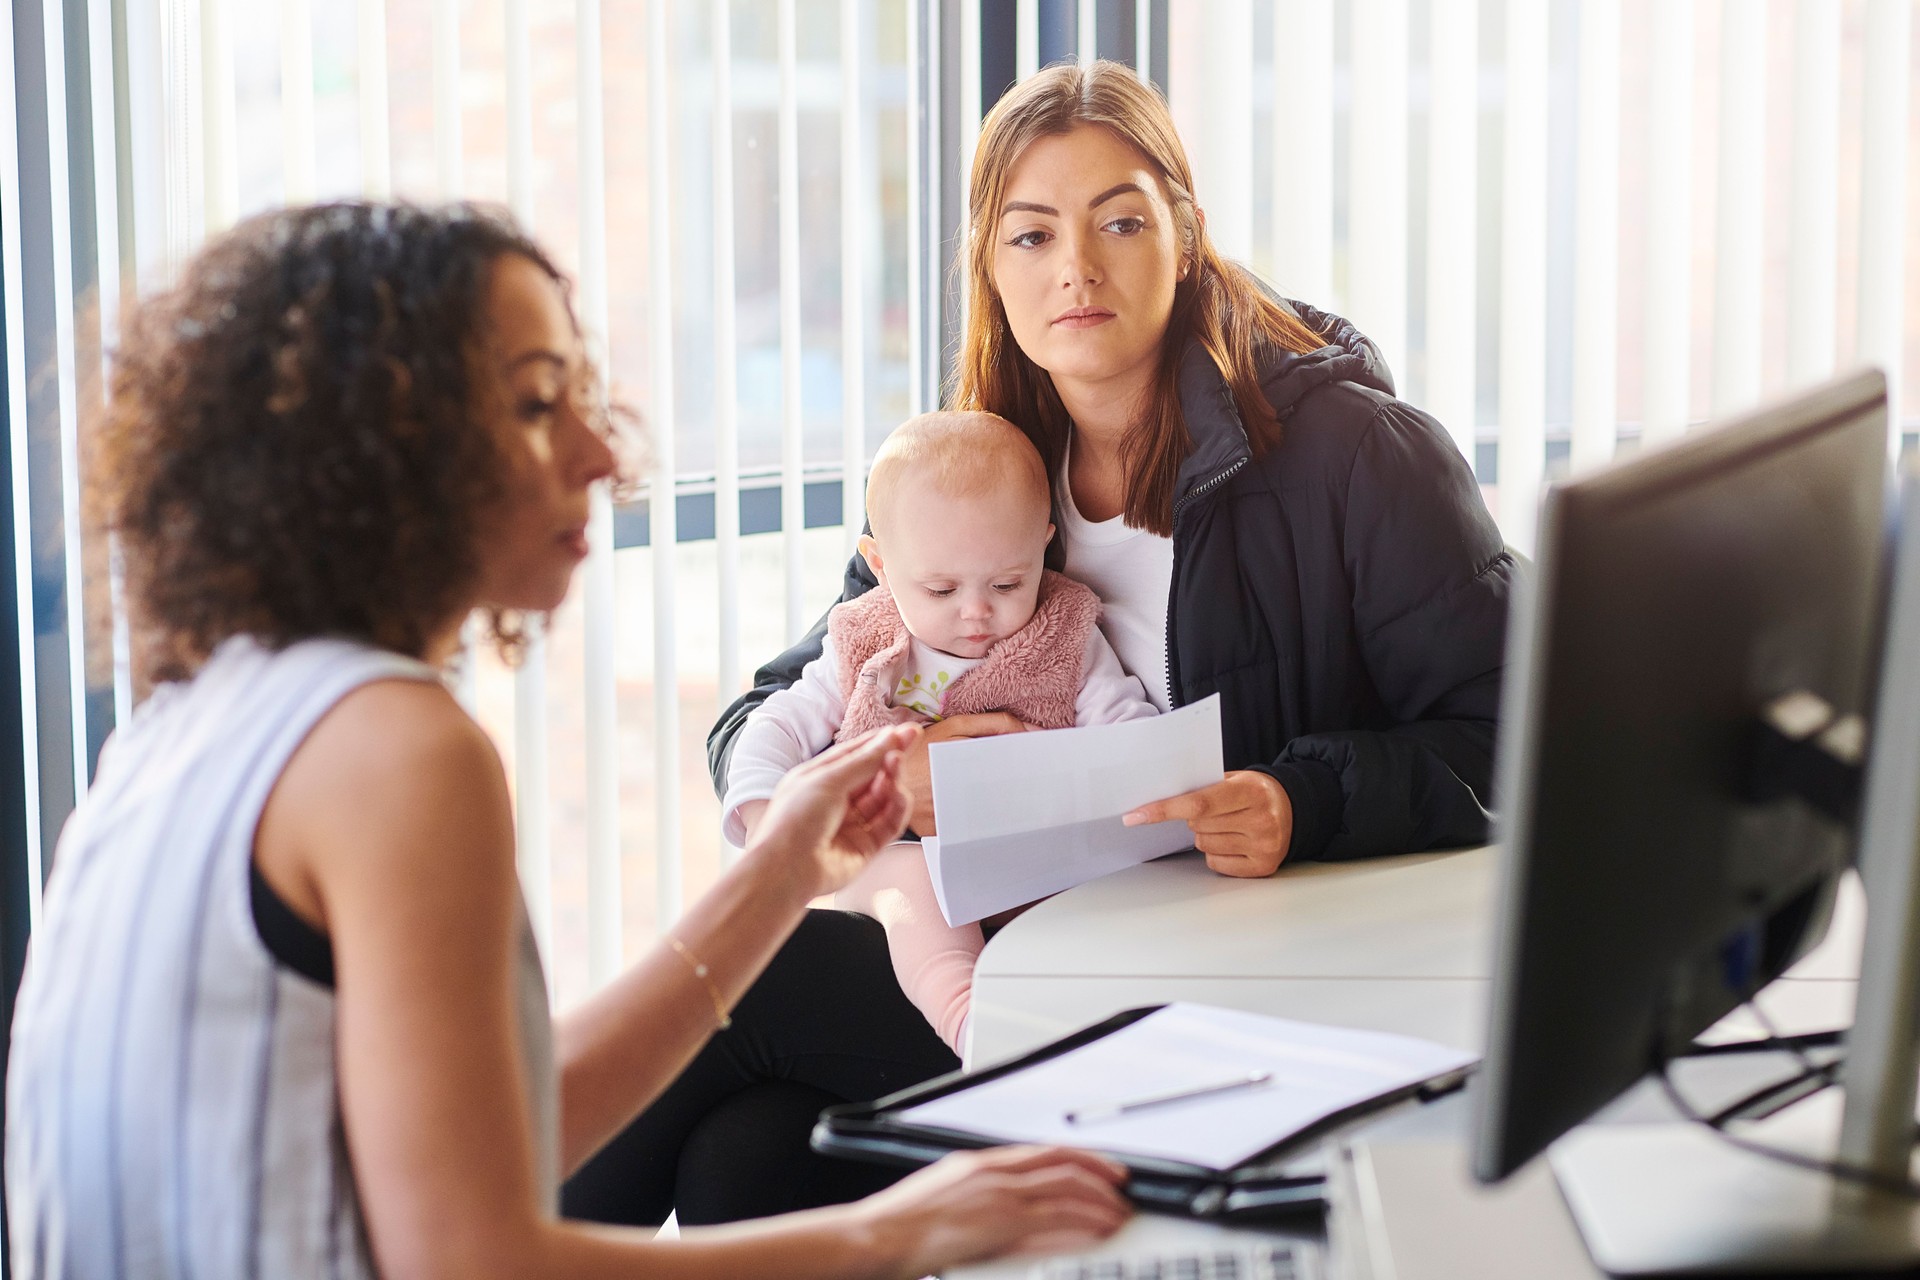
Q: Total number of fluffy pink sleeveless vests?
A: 1